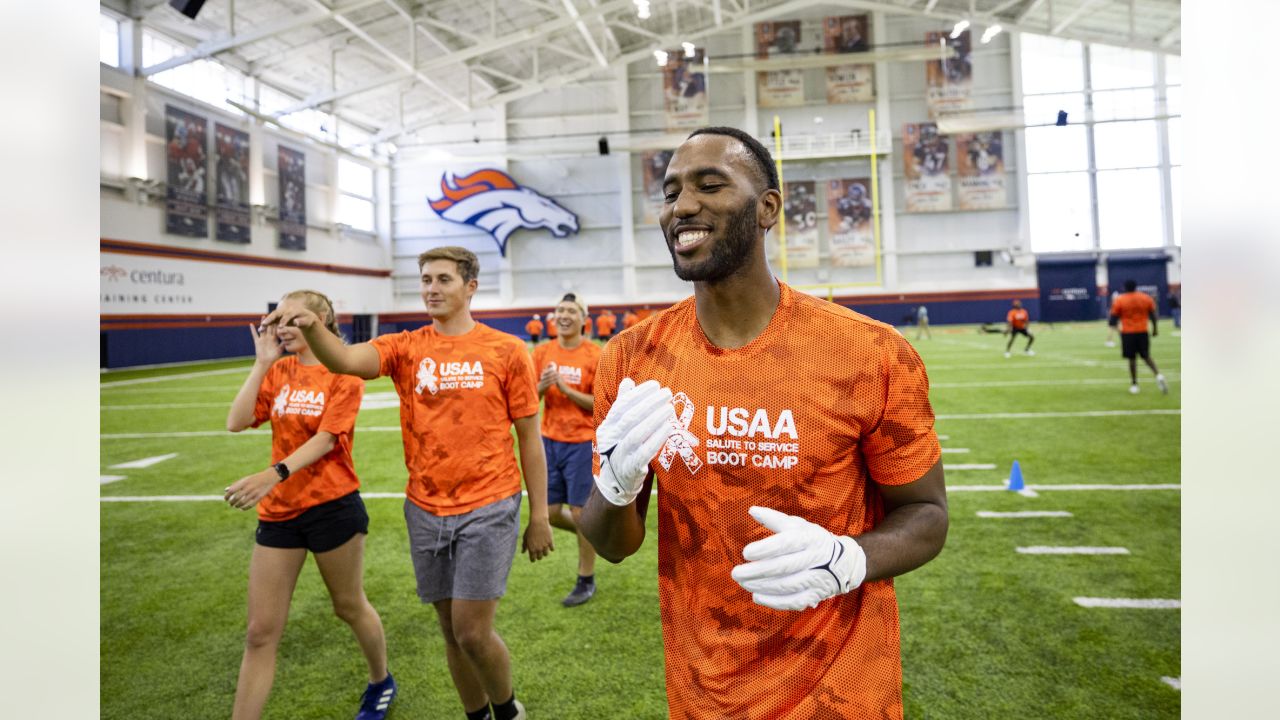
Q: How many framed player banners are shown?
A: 12